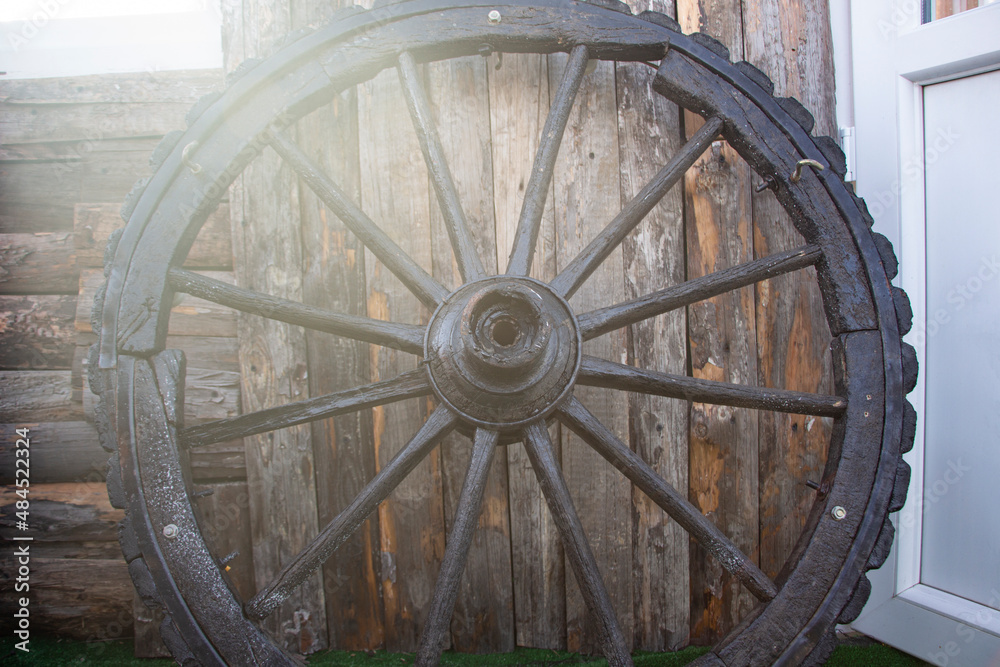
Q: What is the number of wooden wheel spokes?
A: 12